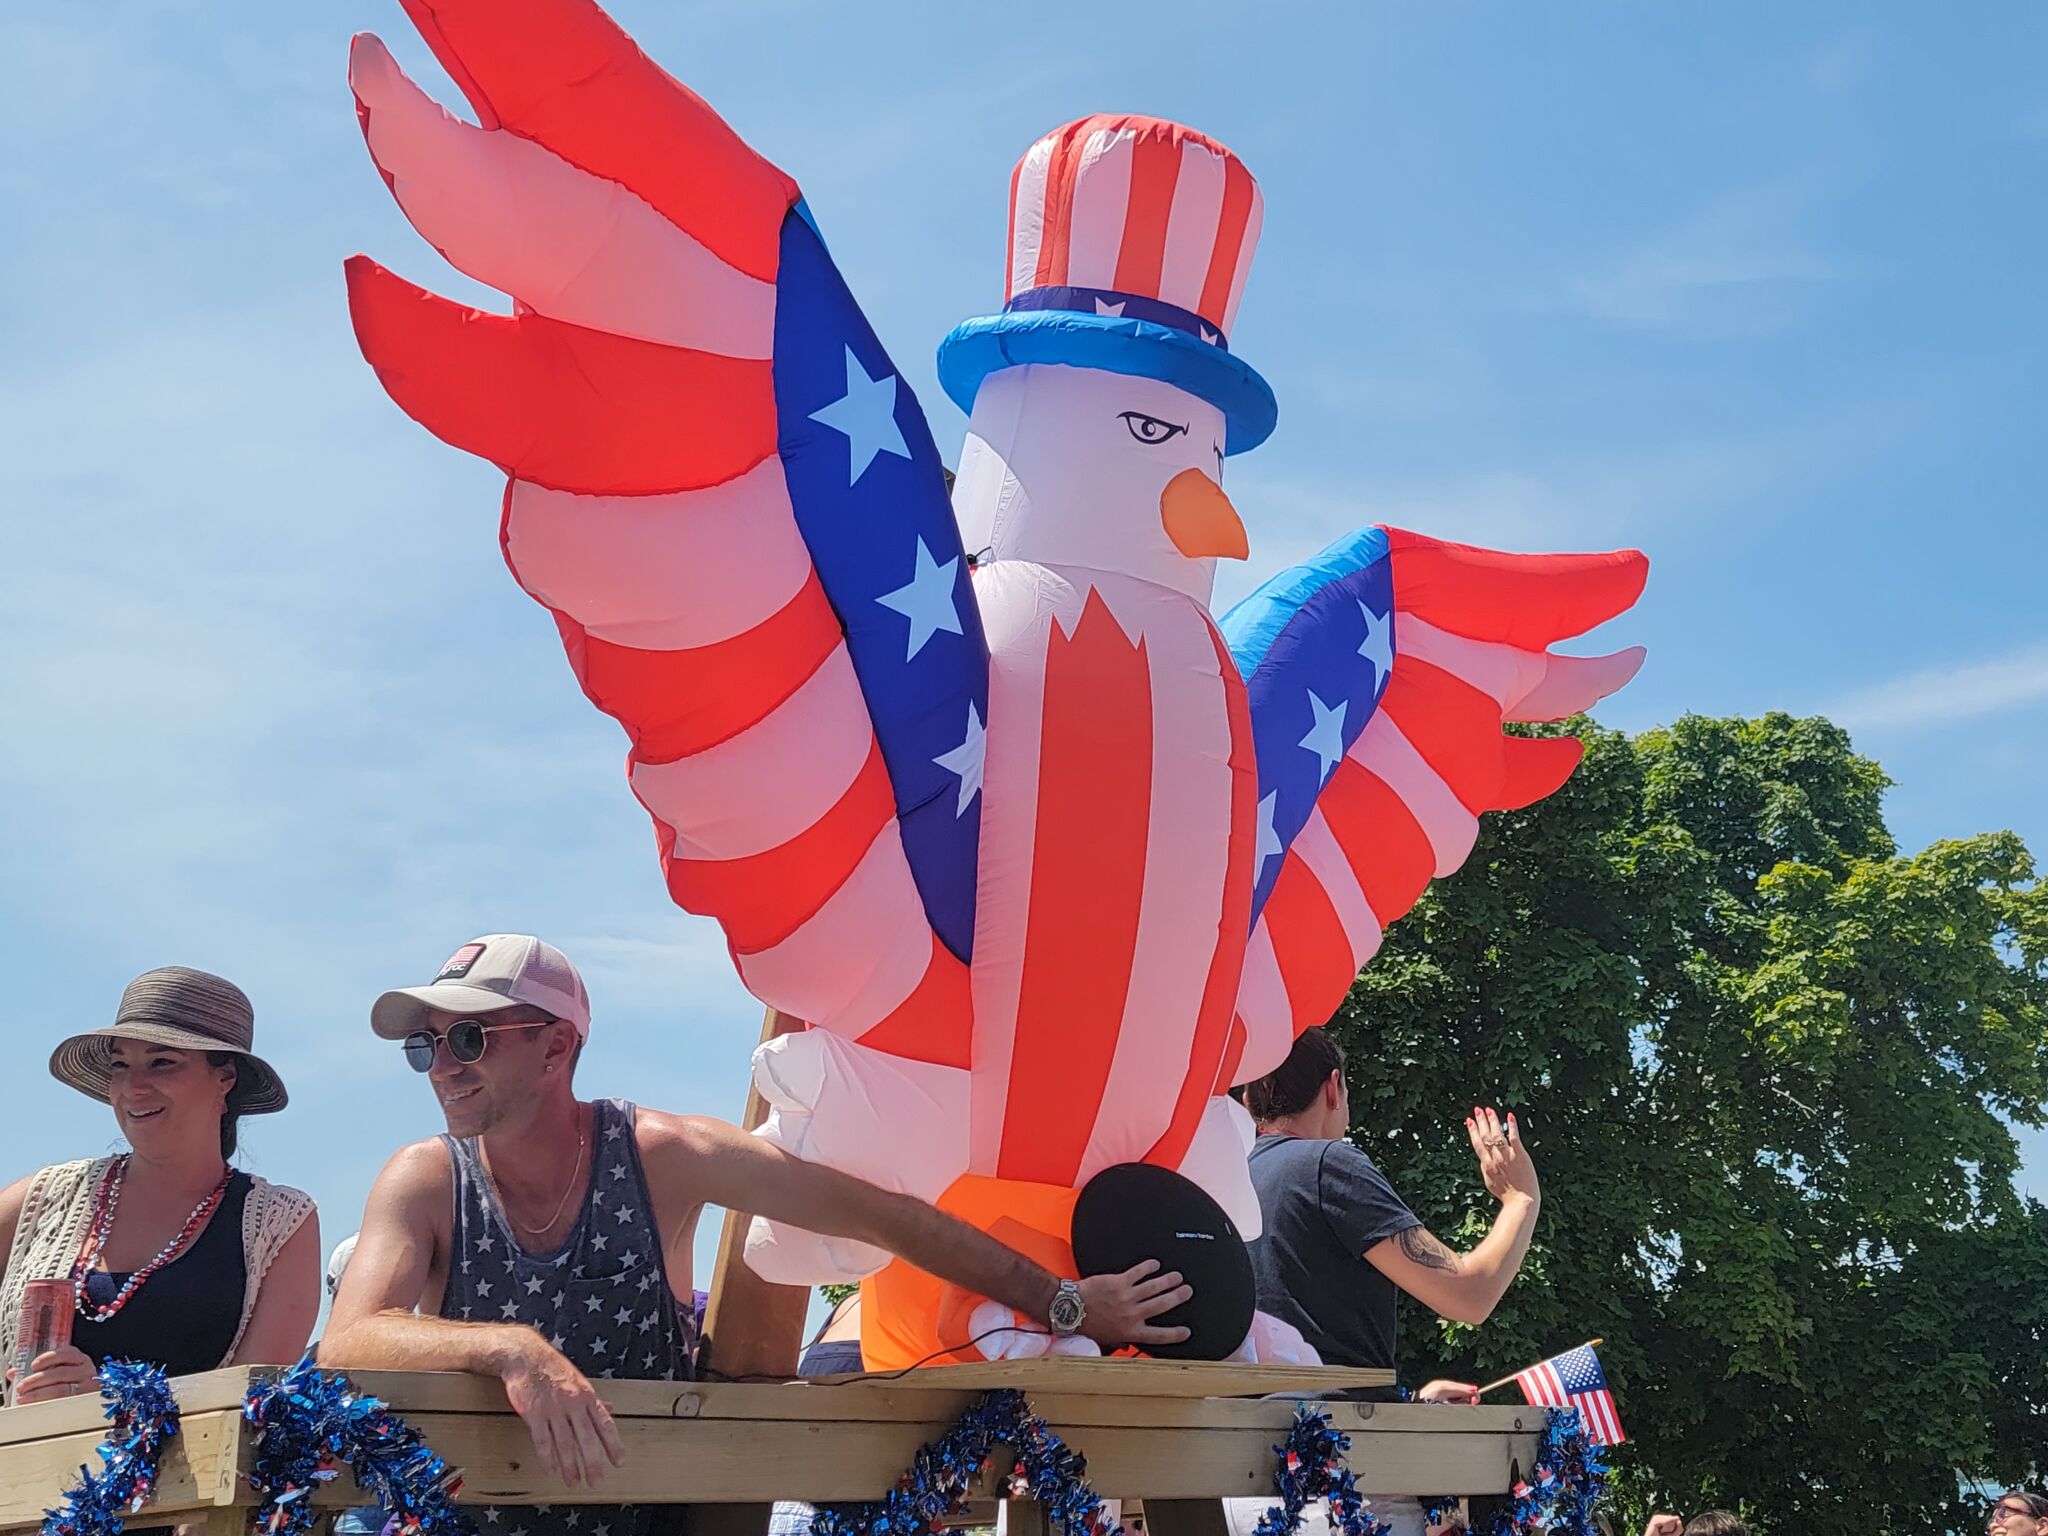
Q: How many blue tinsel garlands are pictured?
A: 5